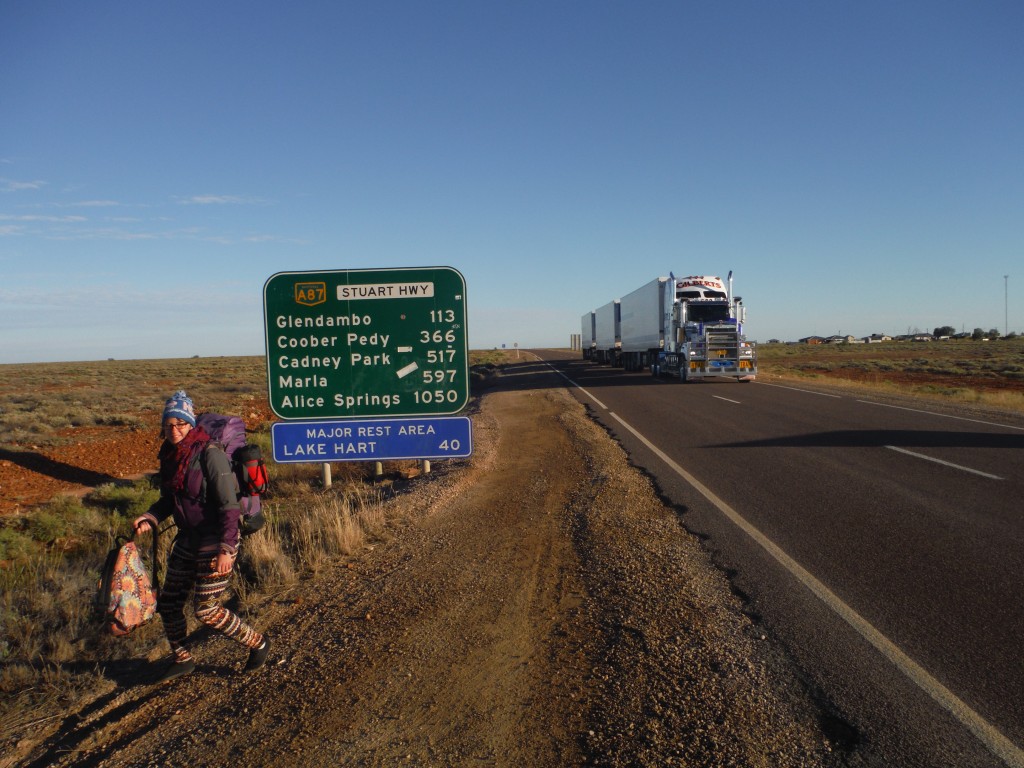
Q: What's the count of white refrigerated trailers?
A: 3